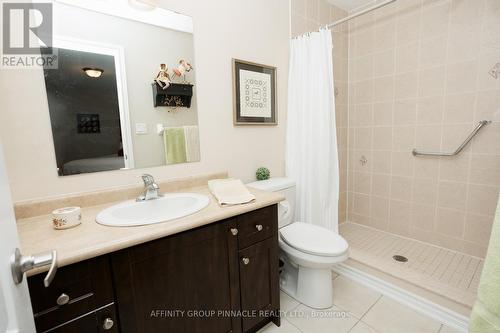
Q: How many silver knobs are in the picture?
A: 5